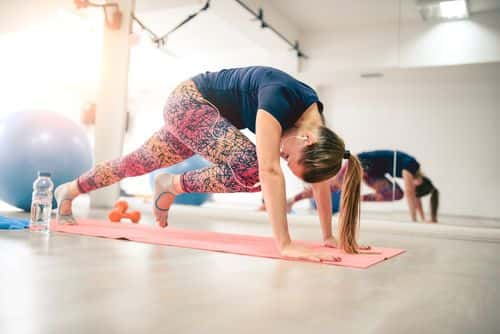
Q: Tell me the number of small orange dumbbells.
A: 2